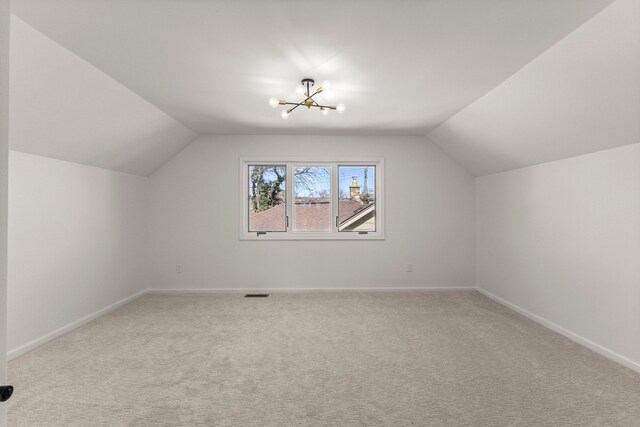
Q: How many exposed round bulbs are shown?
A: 6